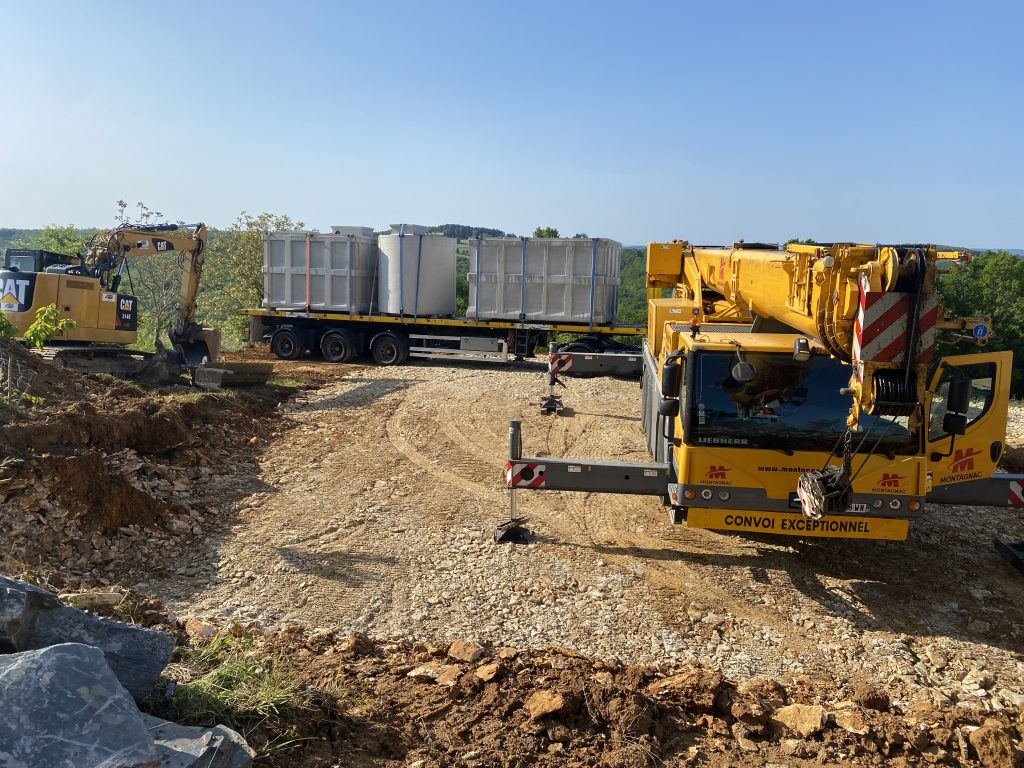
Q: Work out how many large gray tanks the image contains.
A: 3